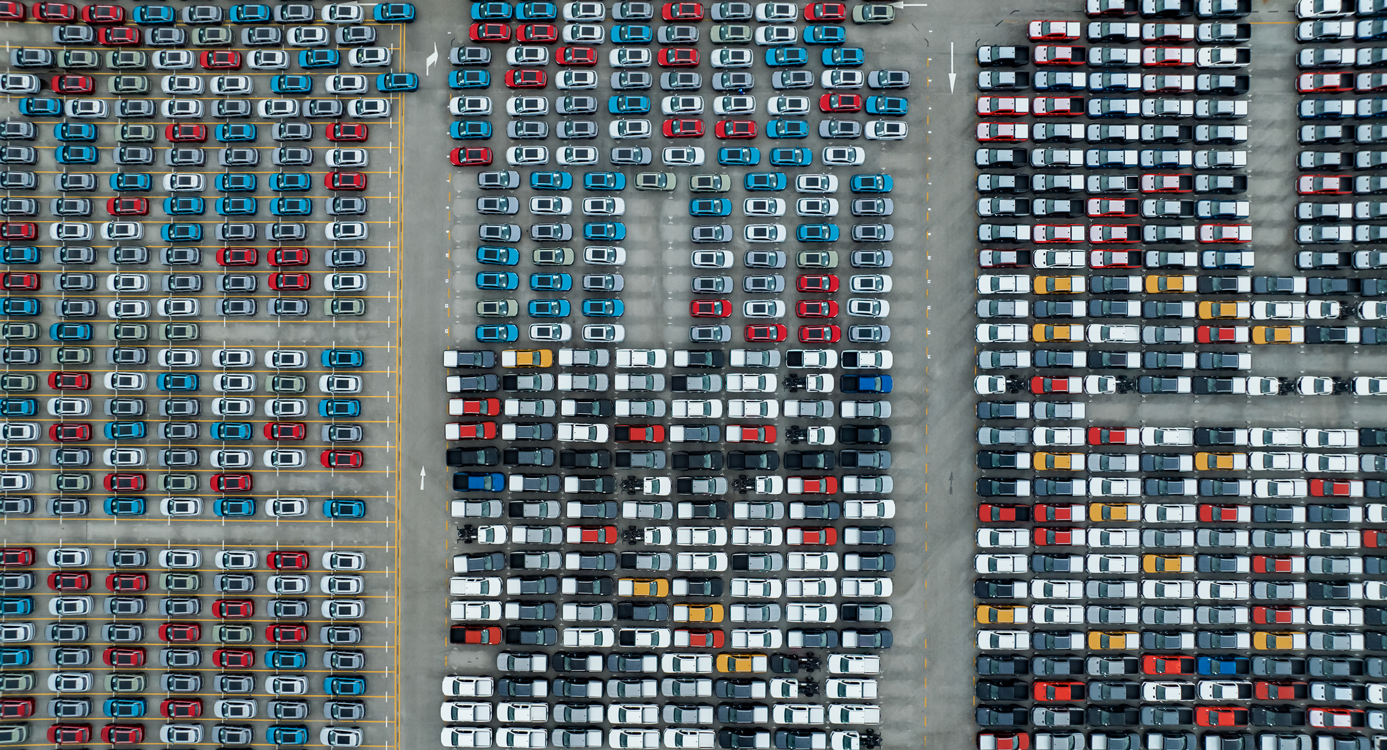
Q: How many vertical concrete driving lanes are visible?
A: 2